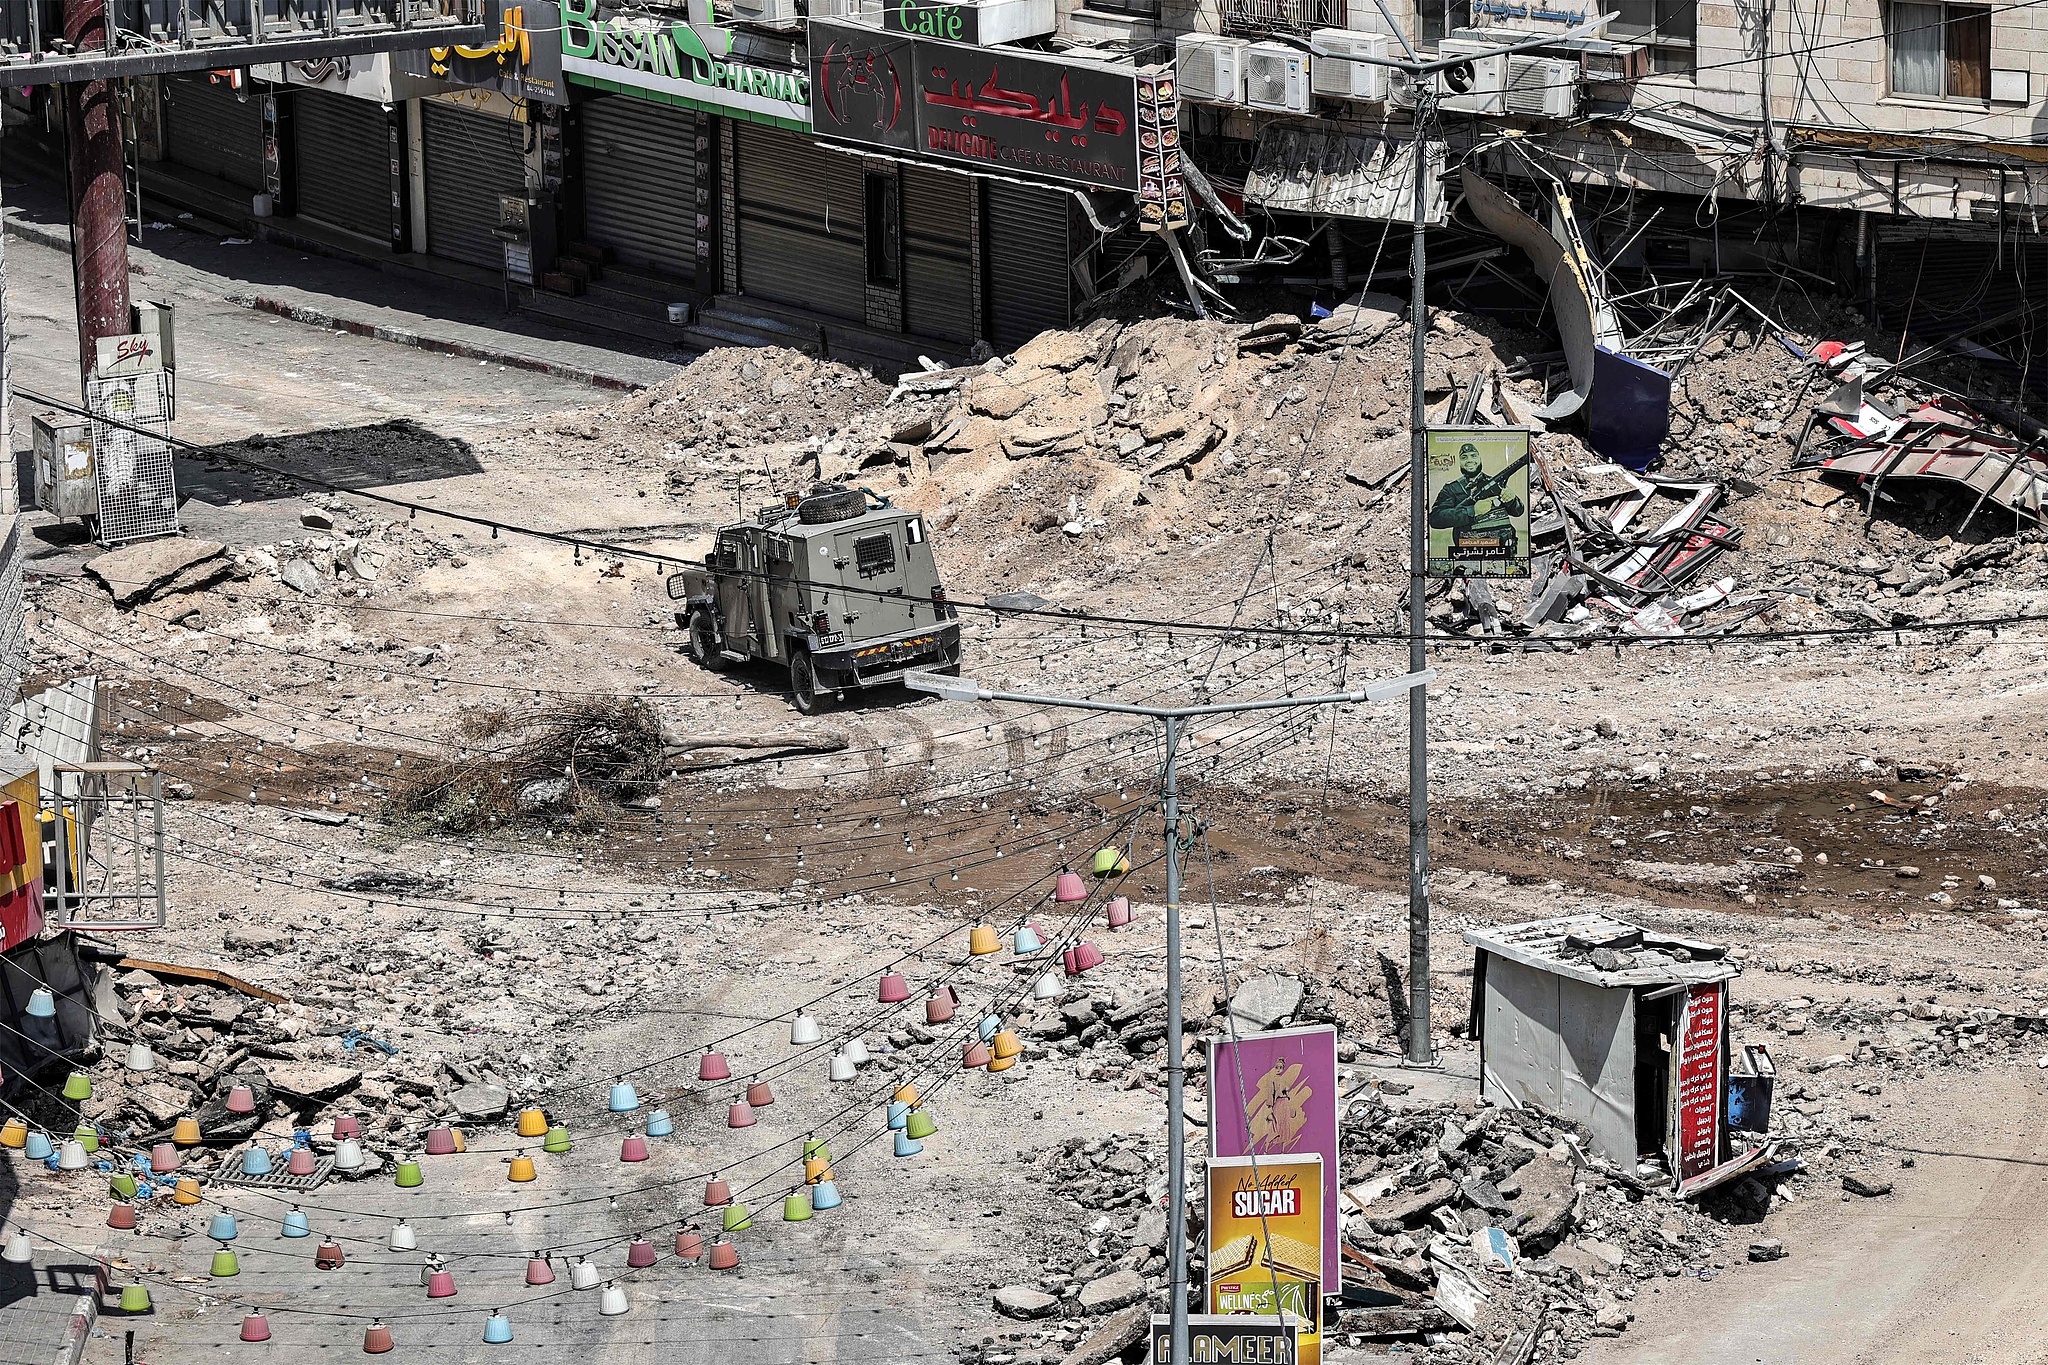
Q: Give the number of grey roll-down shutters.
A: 7